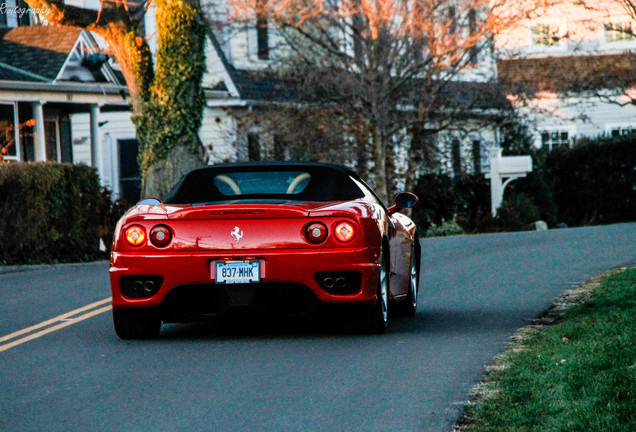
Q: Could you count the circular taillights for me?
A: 4